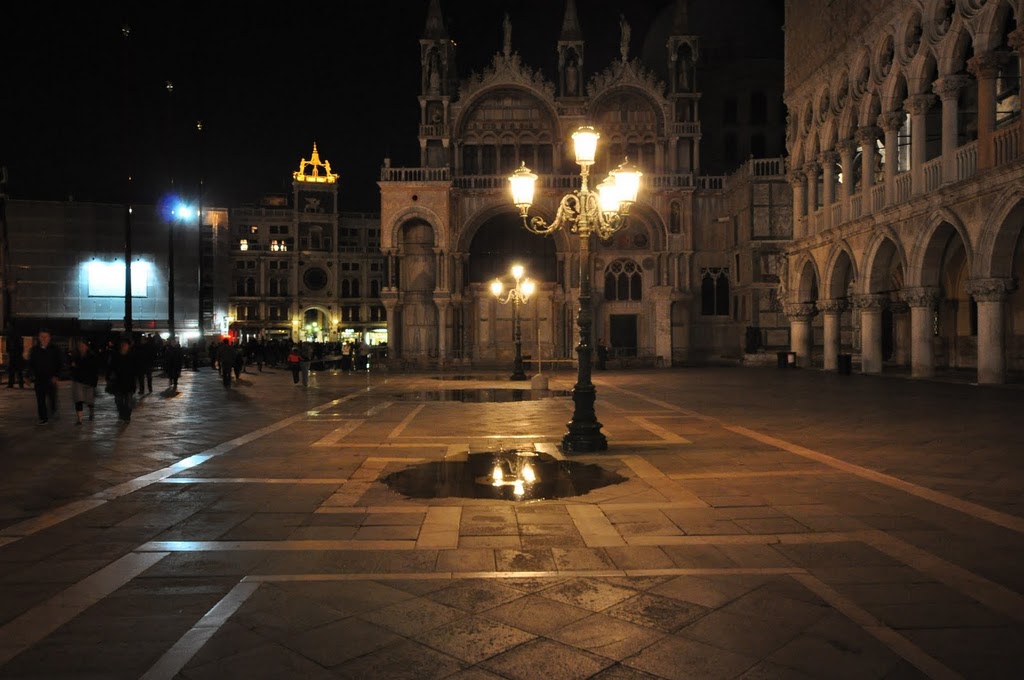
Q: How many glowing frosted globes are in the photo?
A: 7